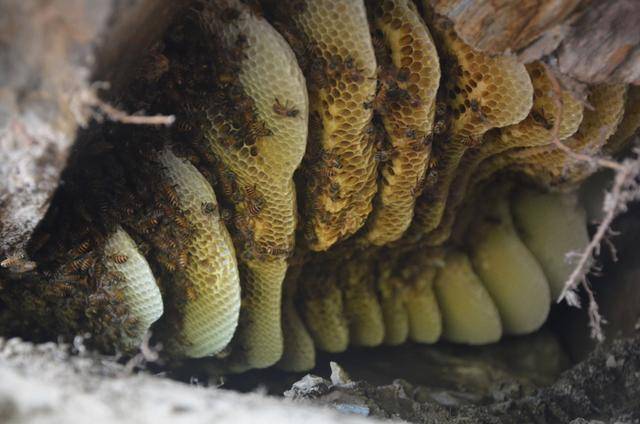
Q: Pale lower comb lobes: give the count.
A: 8